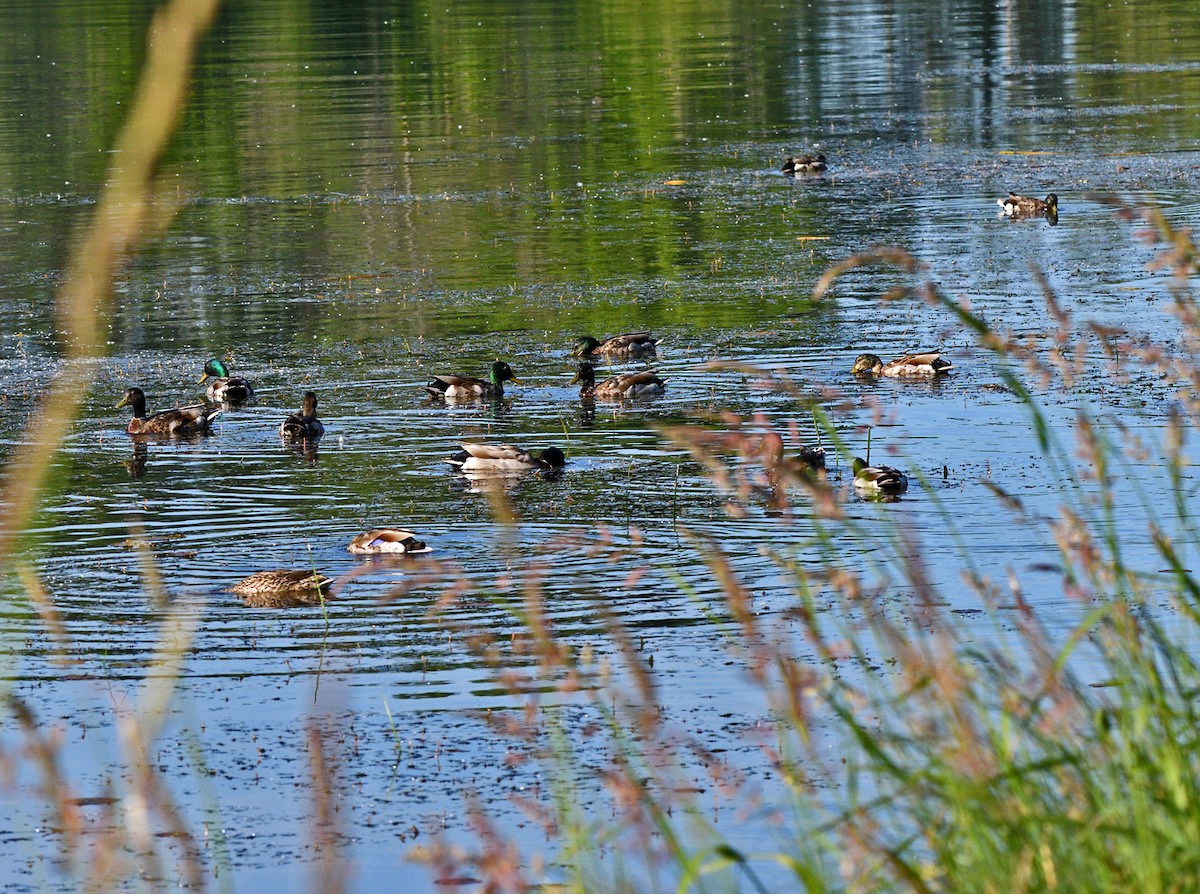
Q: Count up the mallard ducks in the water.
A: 14